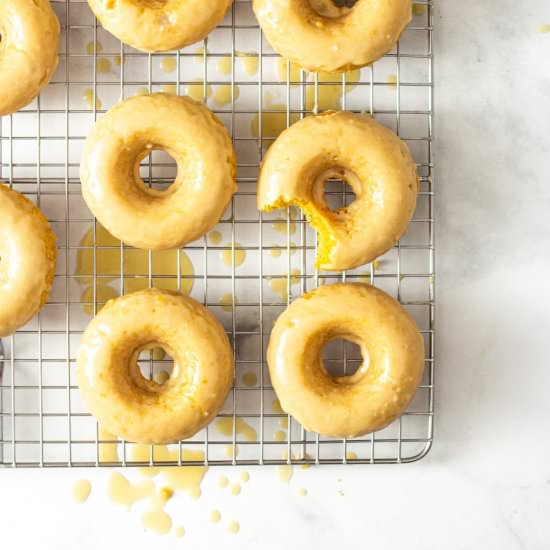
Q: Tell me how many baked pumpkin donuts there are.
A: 8